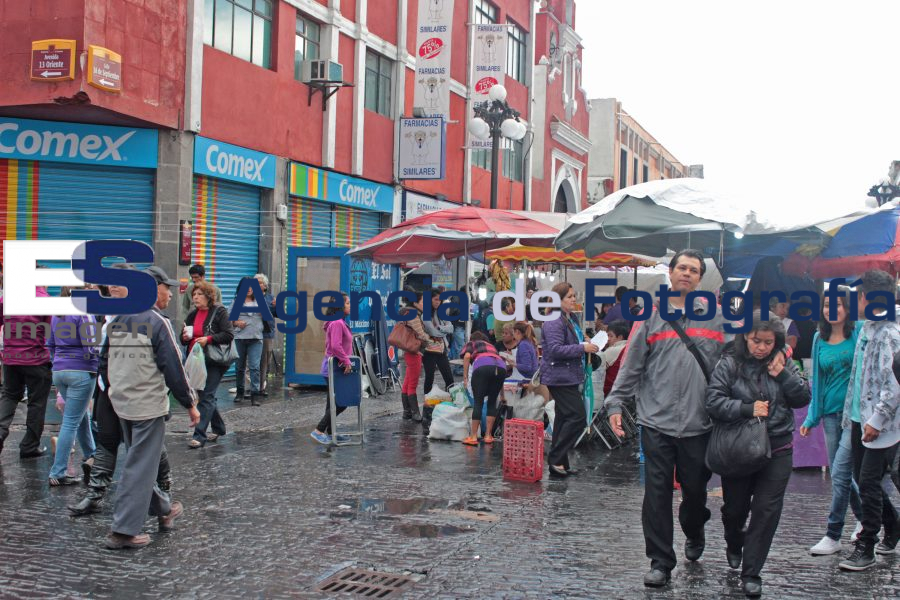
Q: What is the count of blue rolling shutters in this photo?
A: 4